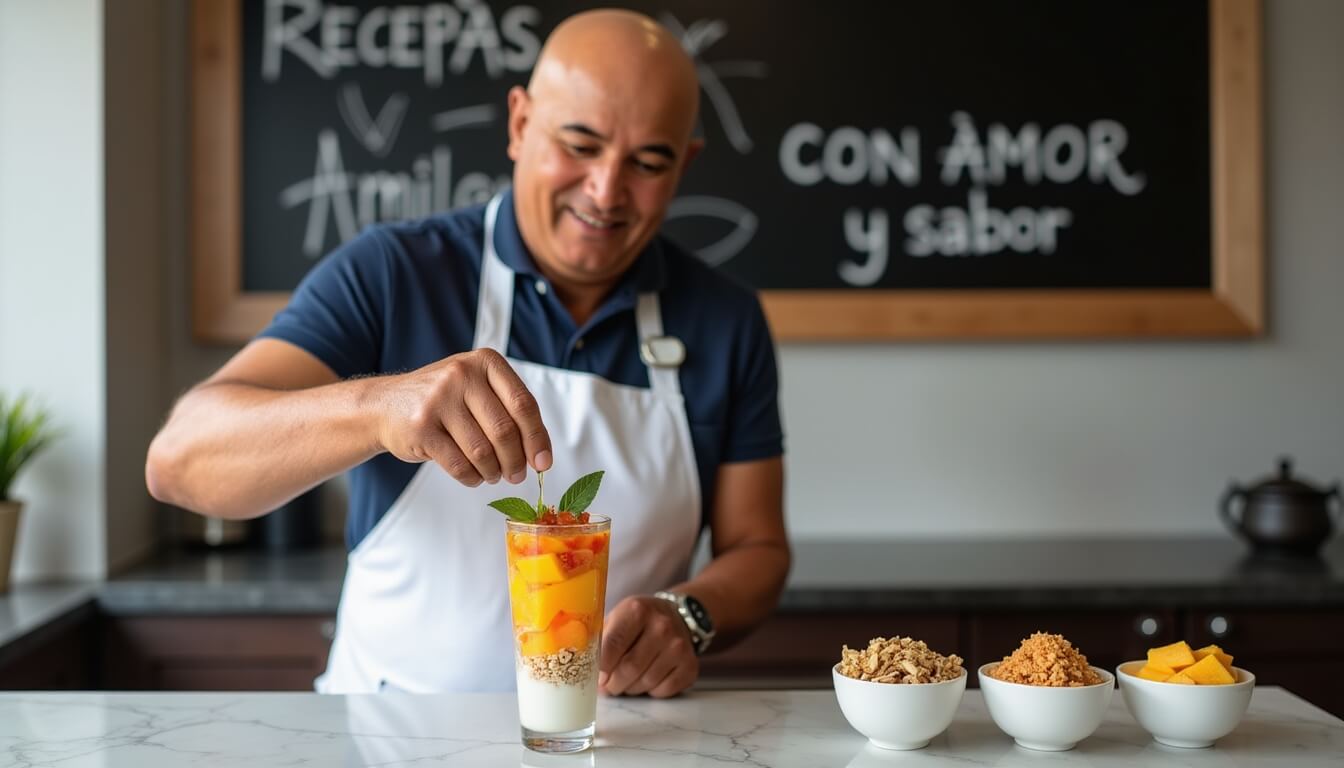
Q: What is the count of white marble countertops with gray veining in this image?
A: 1